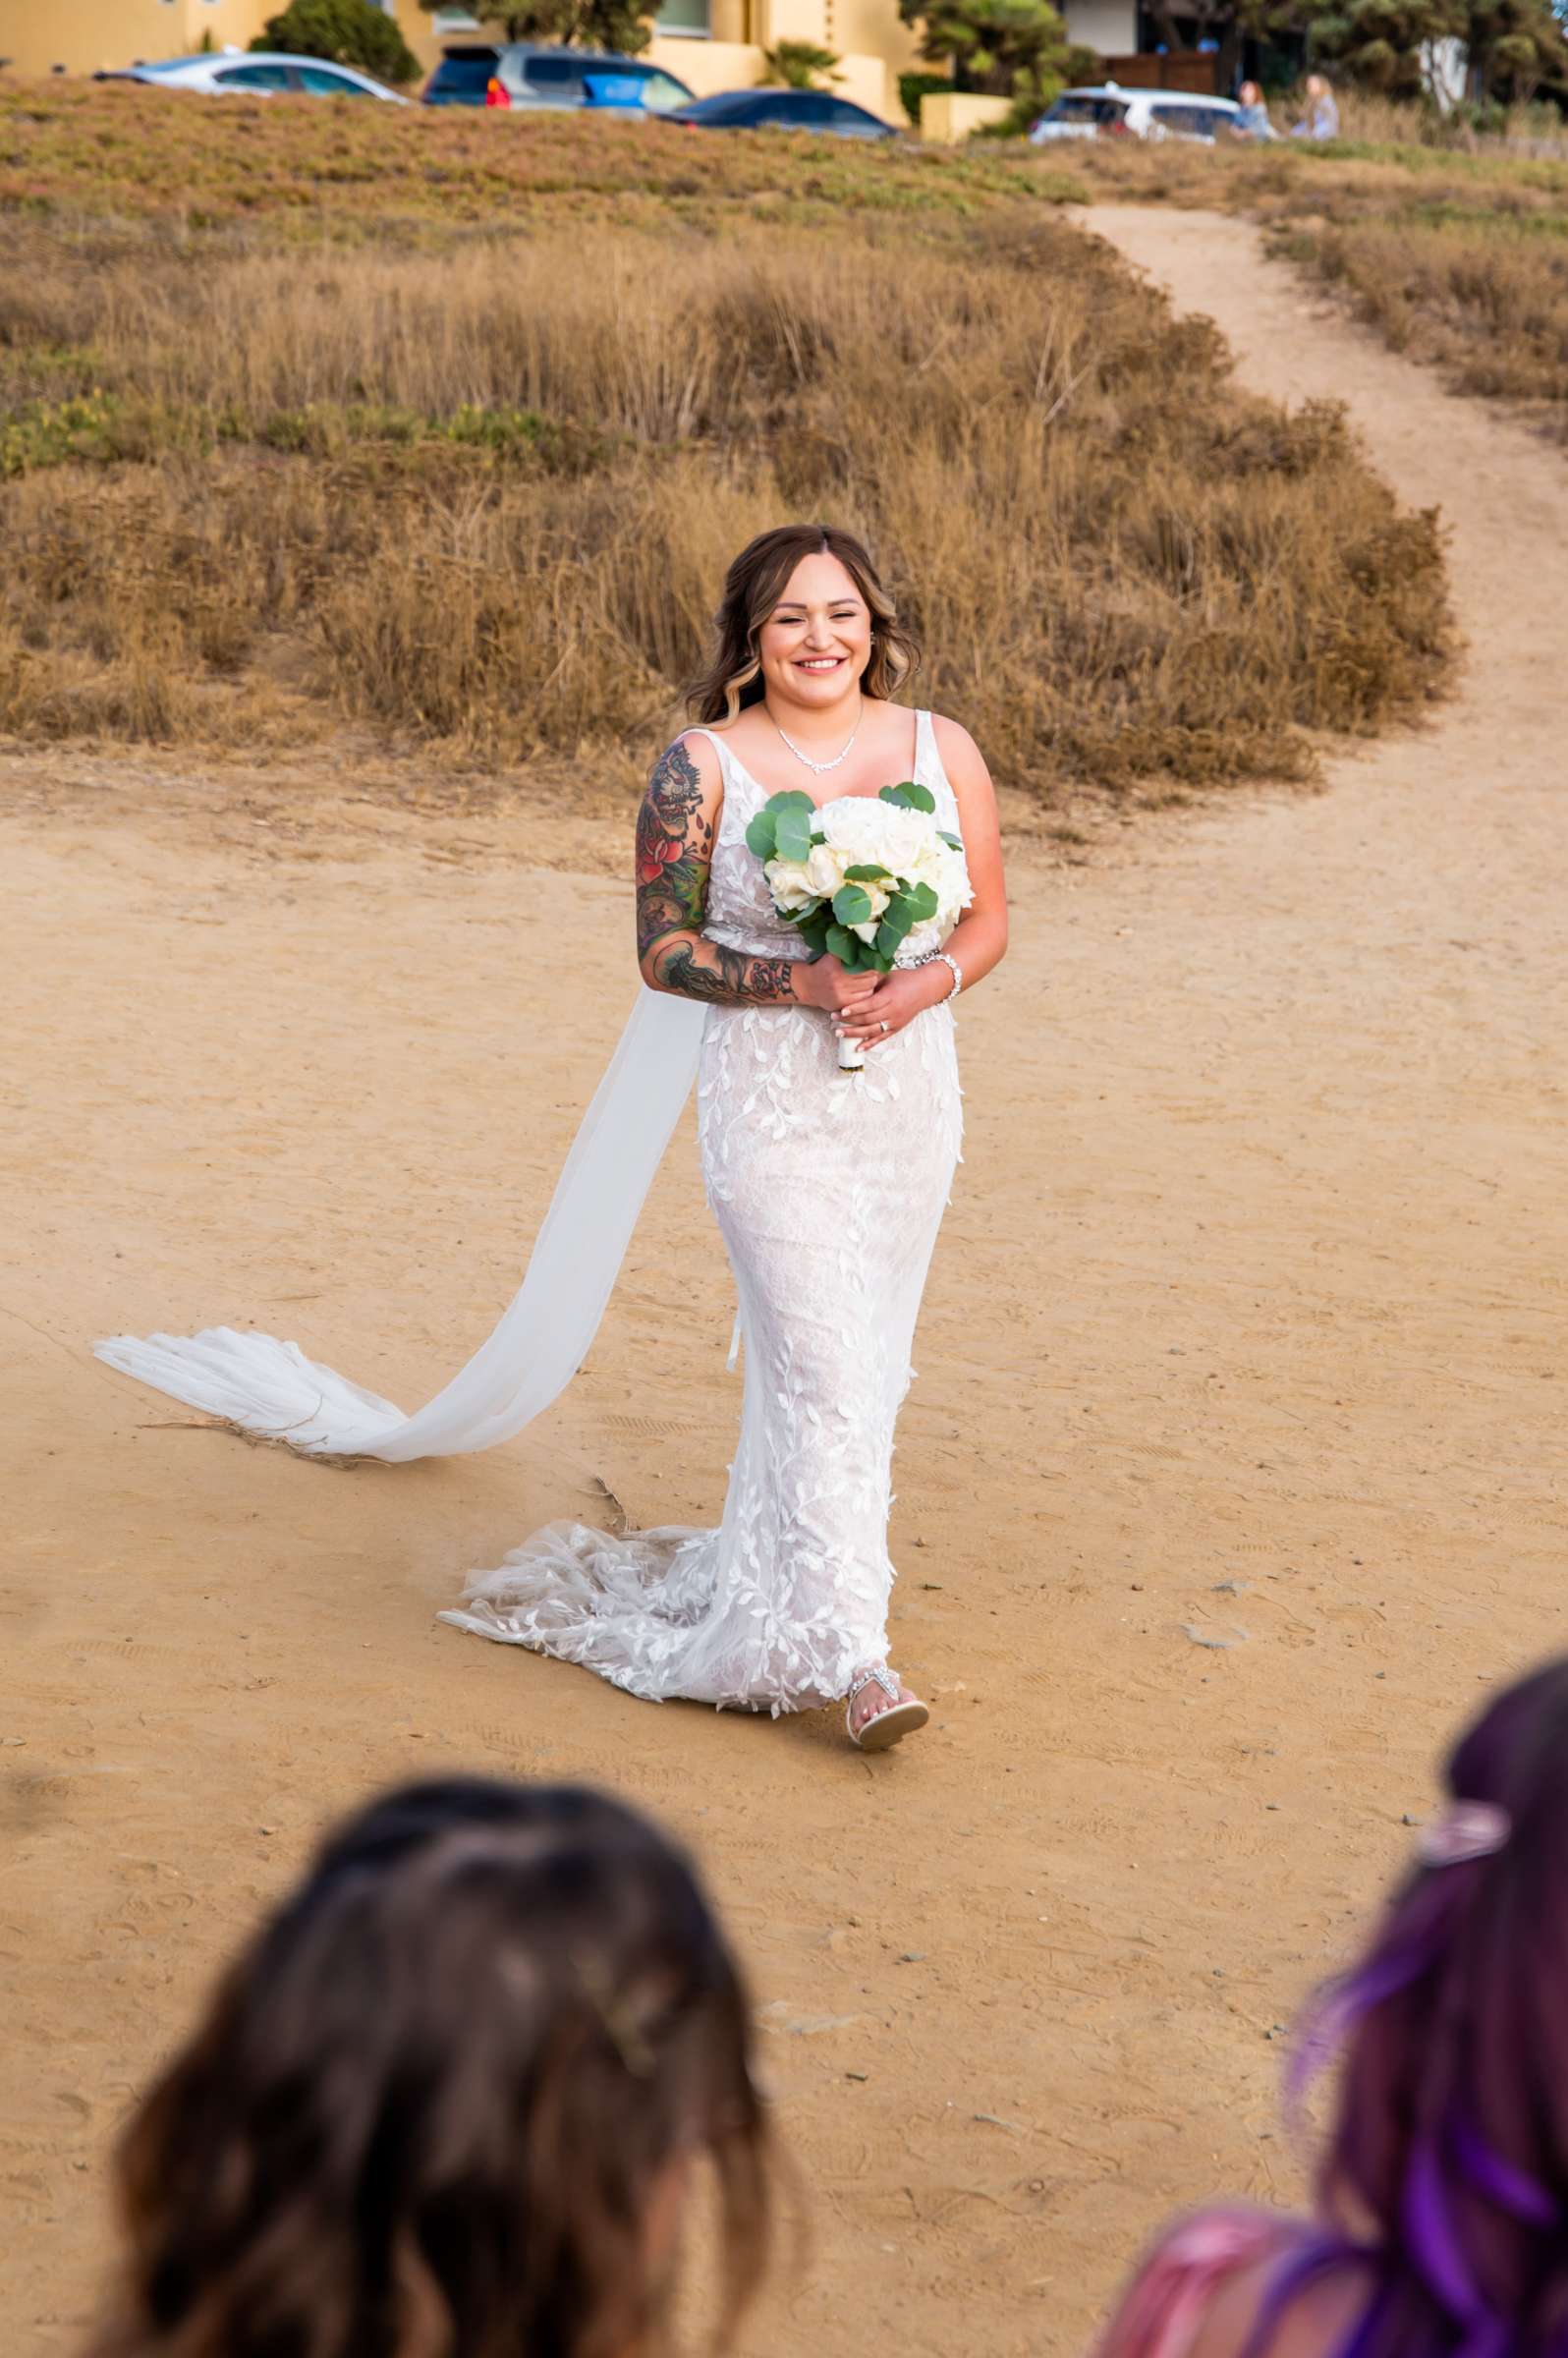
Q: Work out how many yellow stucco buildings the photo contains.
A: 1